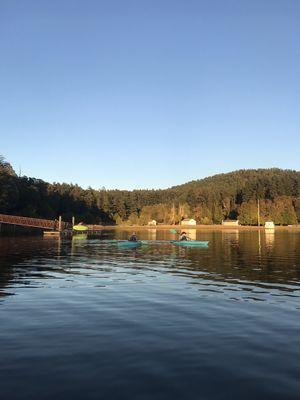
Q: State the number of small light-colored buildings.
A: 4